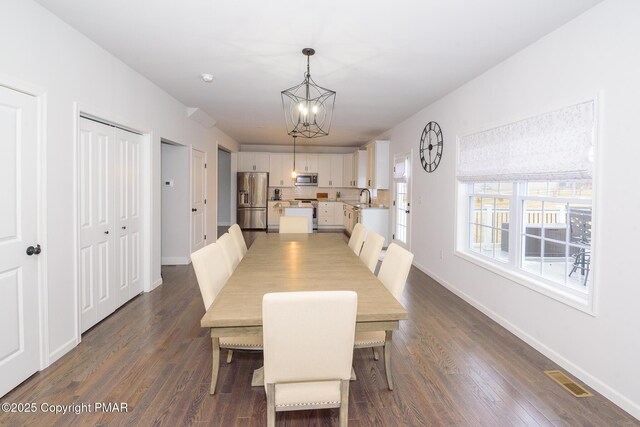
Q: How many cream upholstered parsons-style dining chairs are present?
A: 8